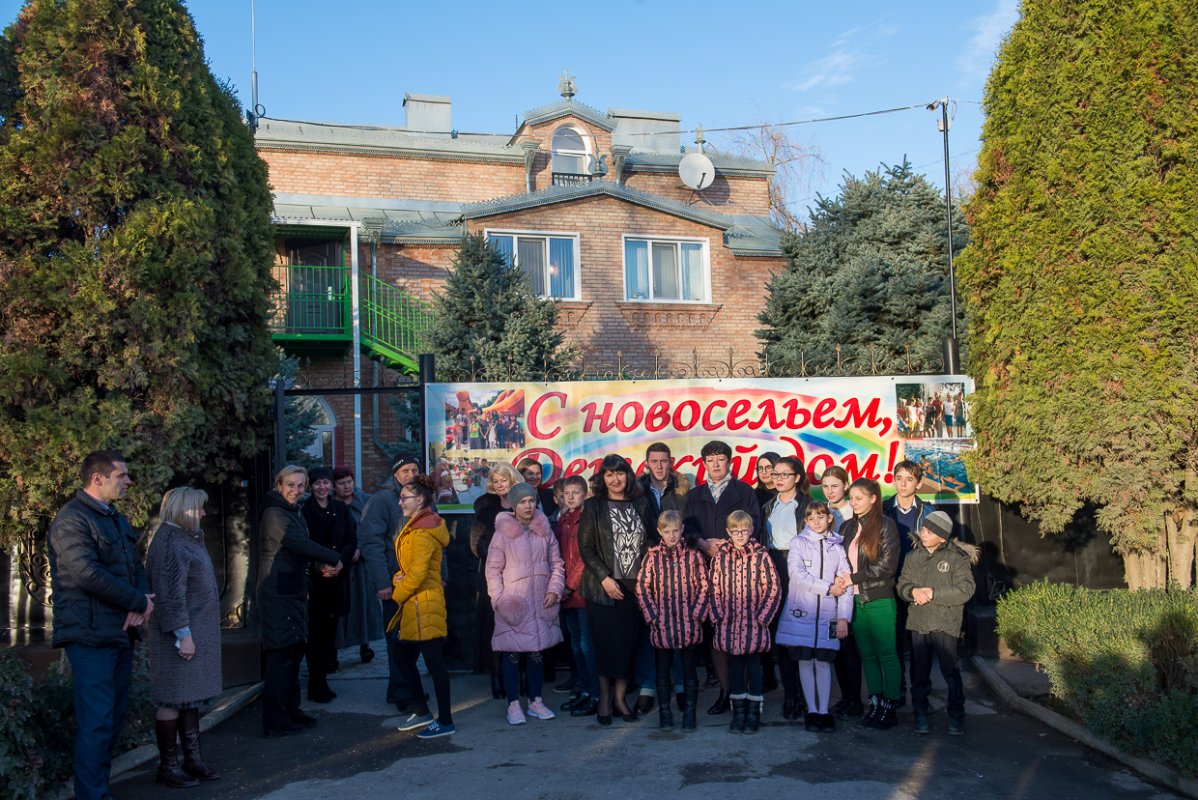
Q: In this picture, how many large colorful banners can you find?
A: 1